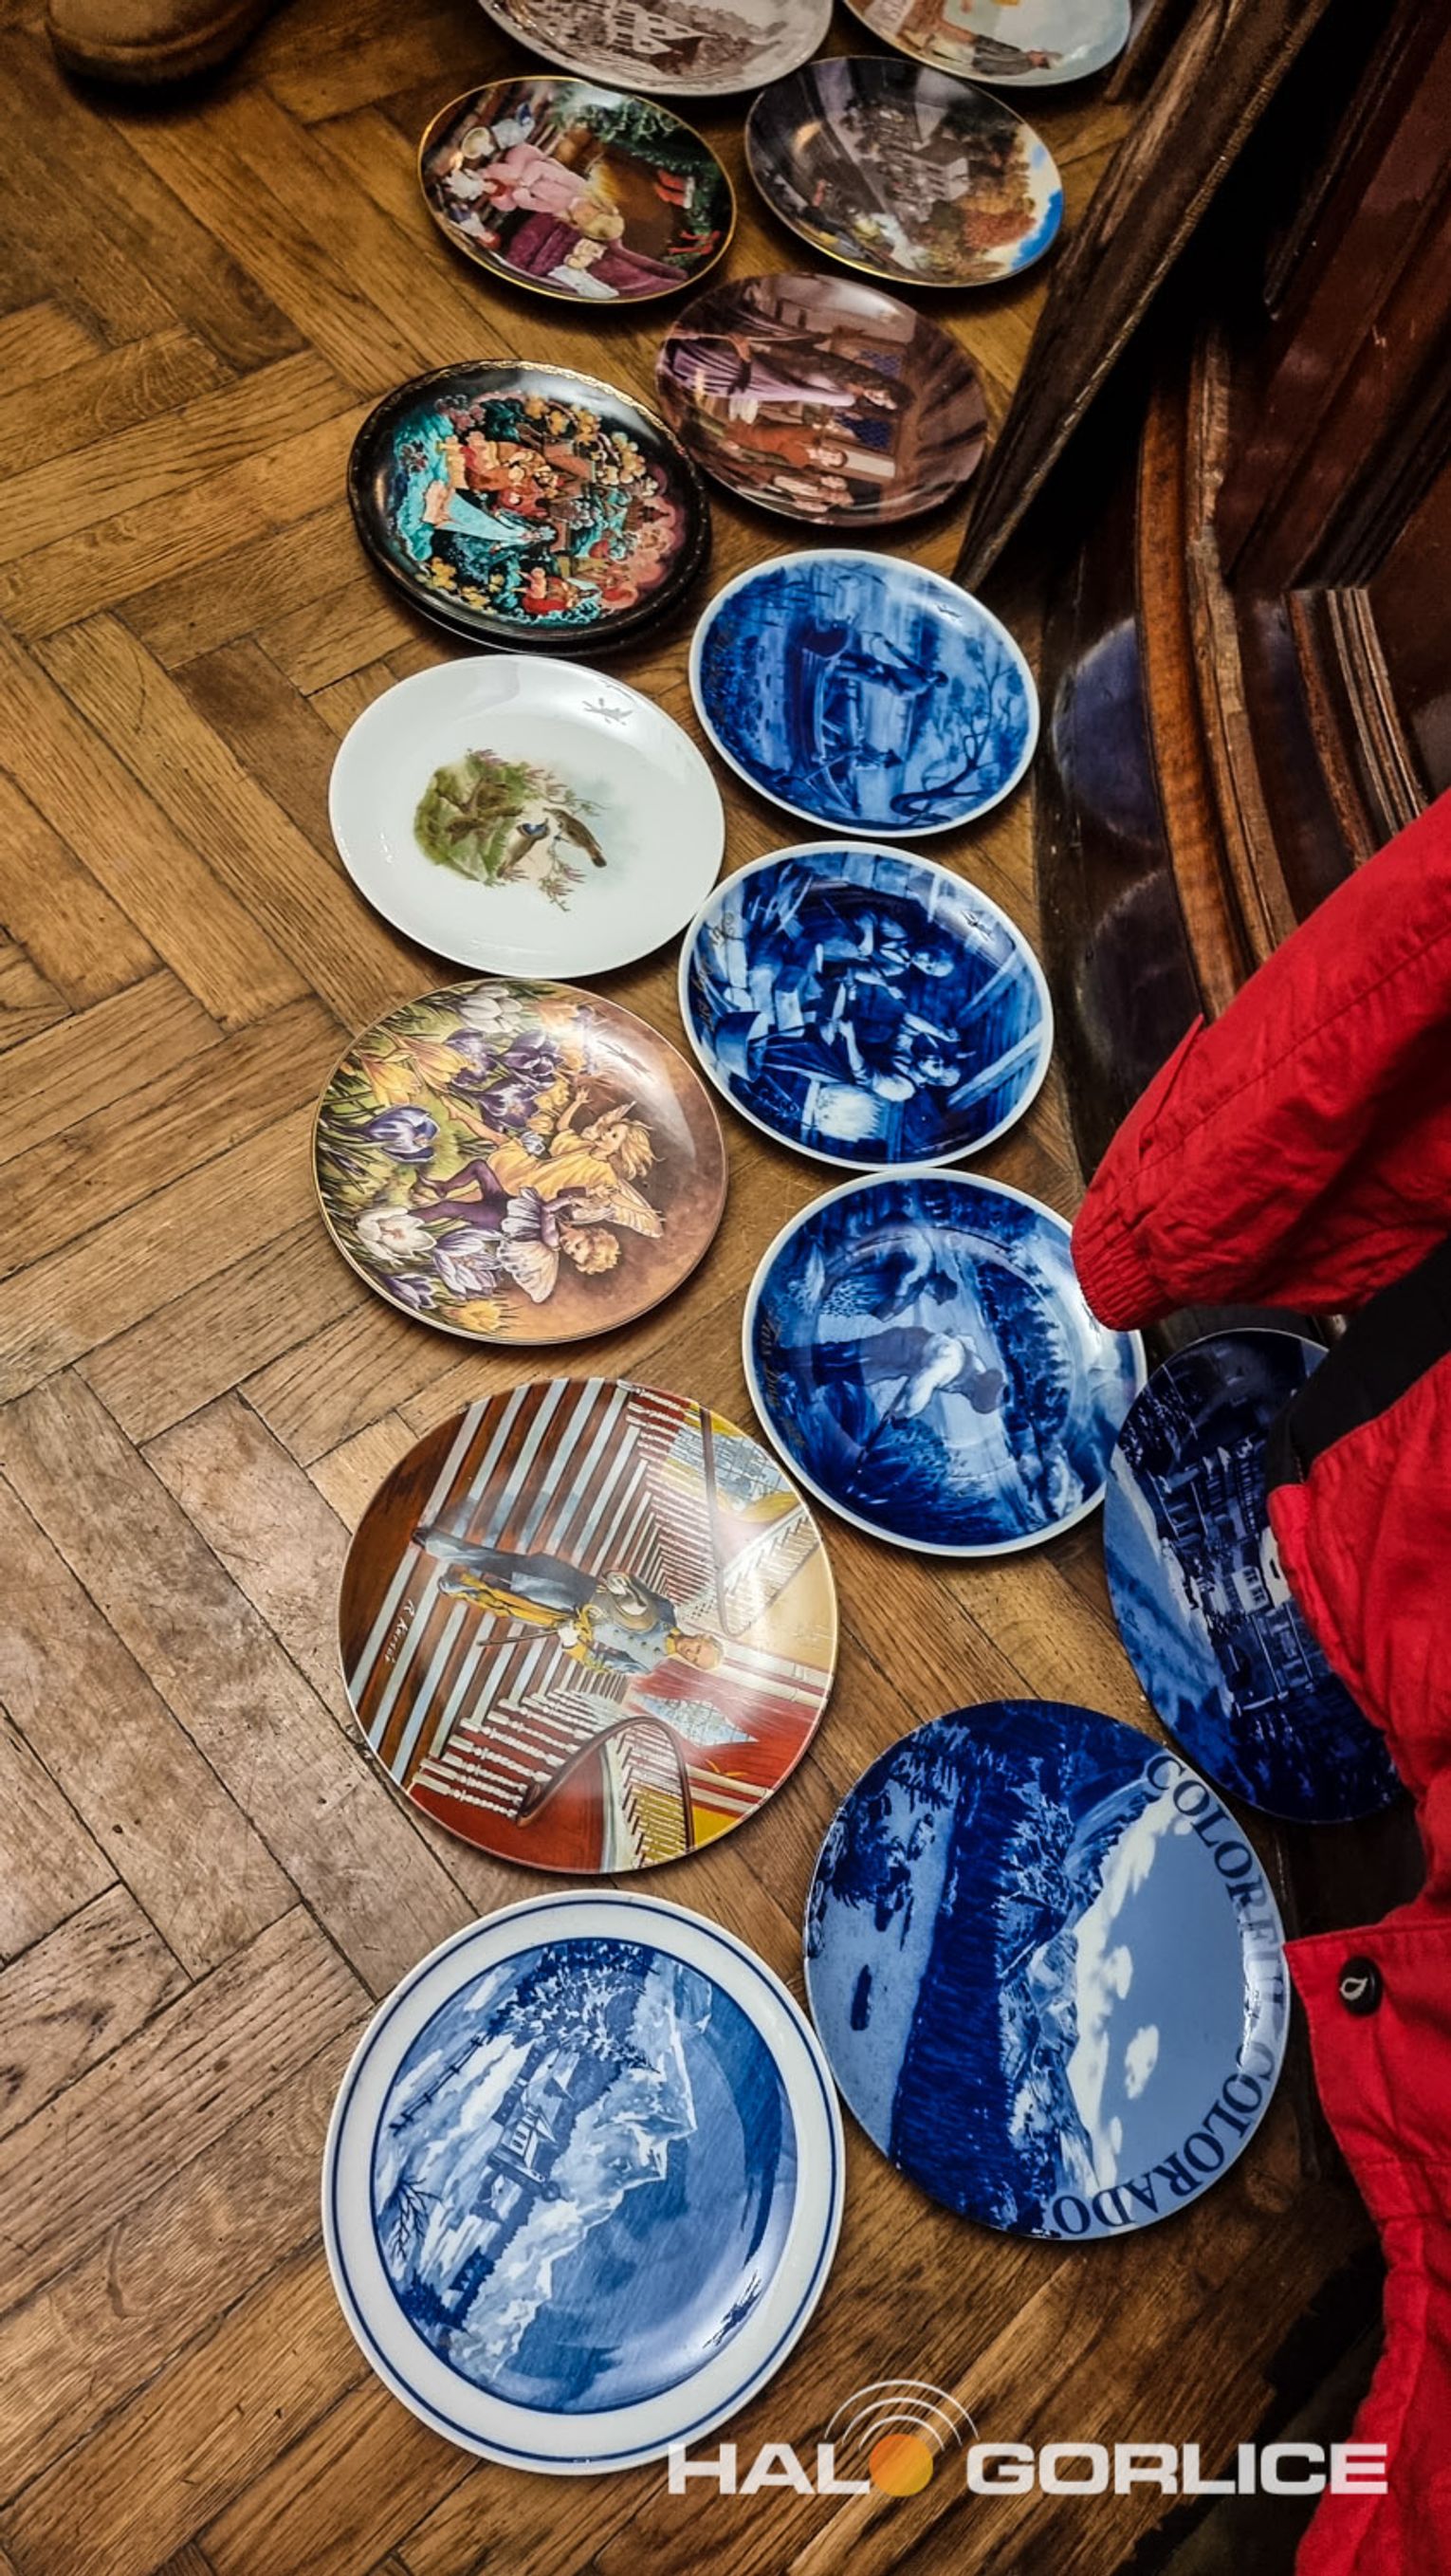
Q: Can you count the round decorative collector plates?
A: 15